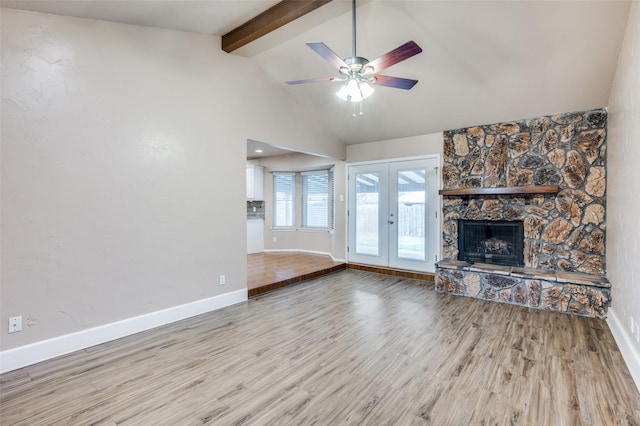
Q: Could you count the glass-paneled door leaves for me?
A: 2